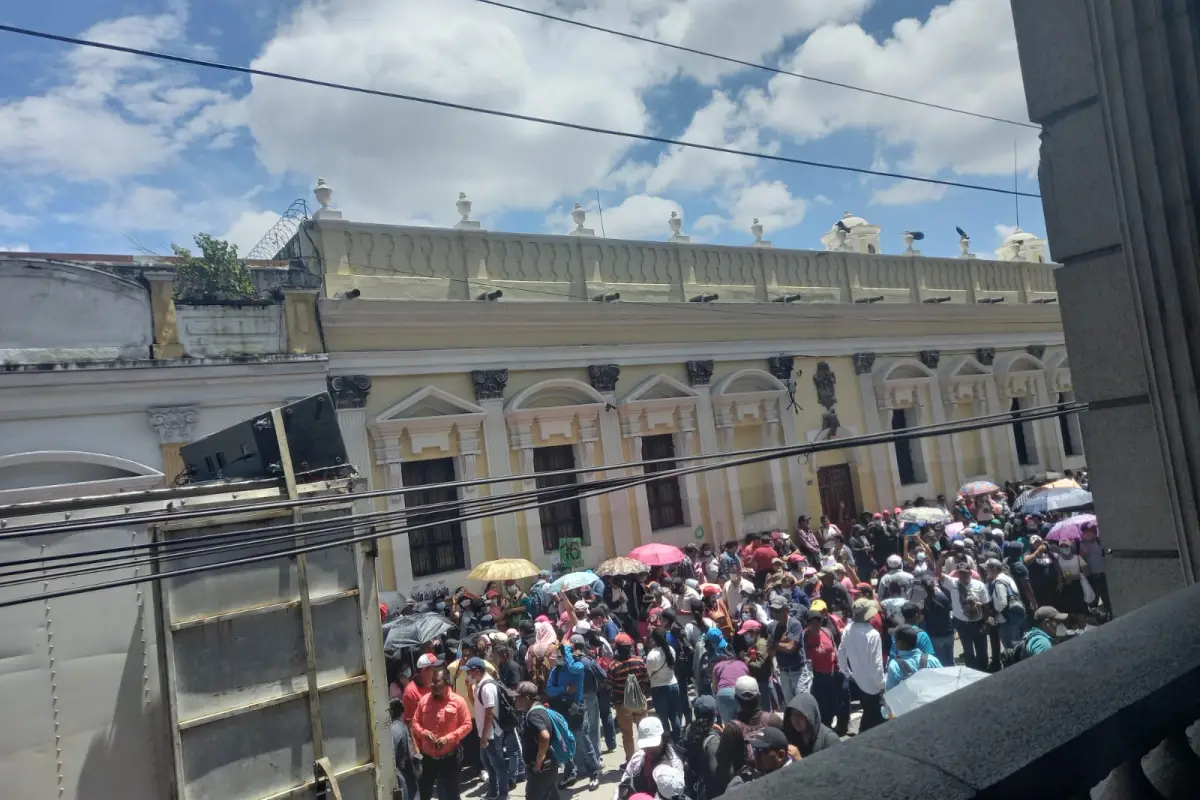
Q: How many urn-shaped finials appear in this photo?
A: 9